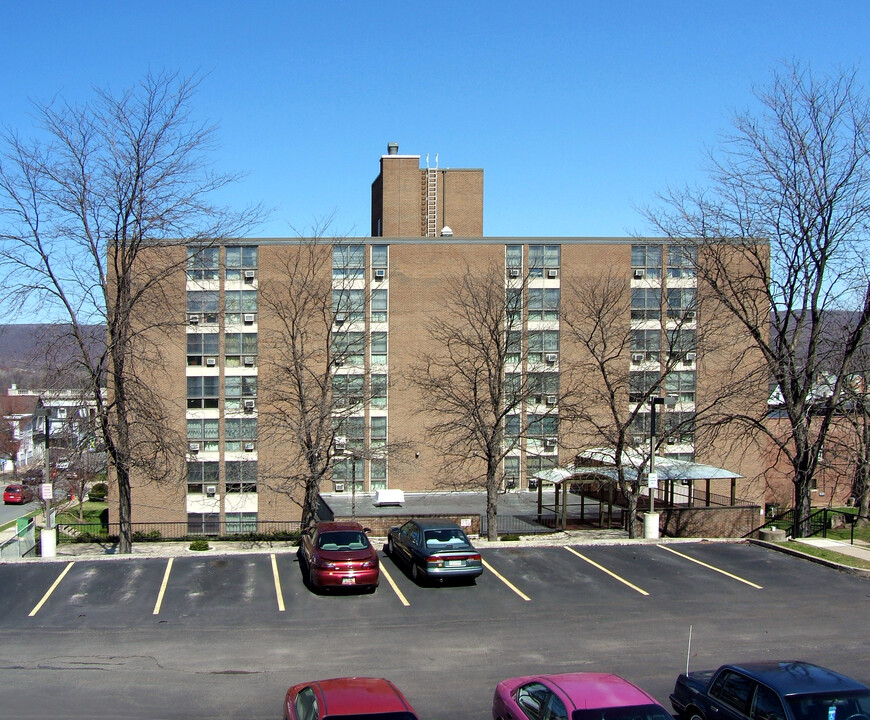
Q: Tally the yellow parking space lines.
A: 7